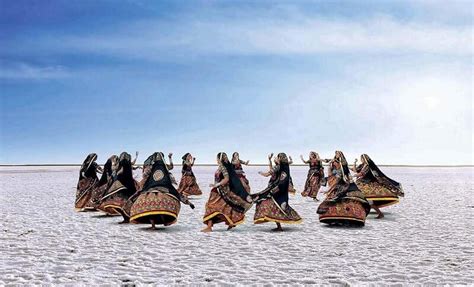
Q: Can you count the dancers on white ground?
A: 13